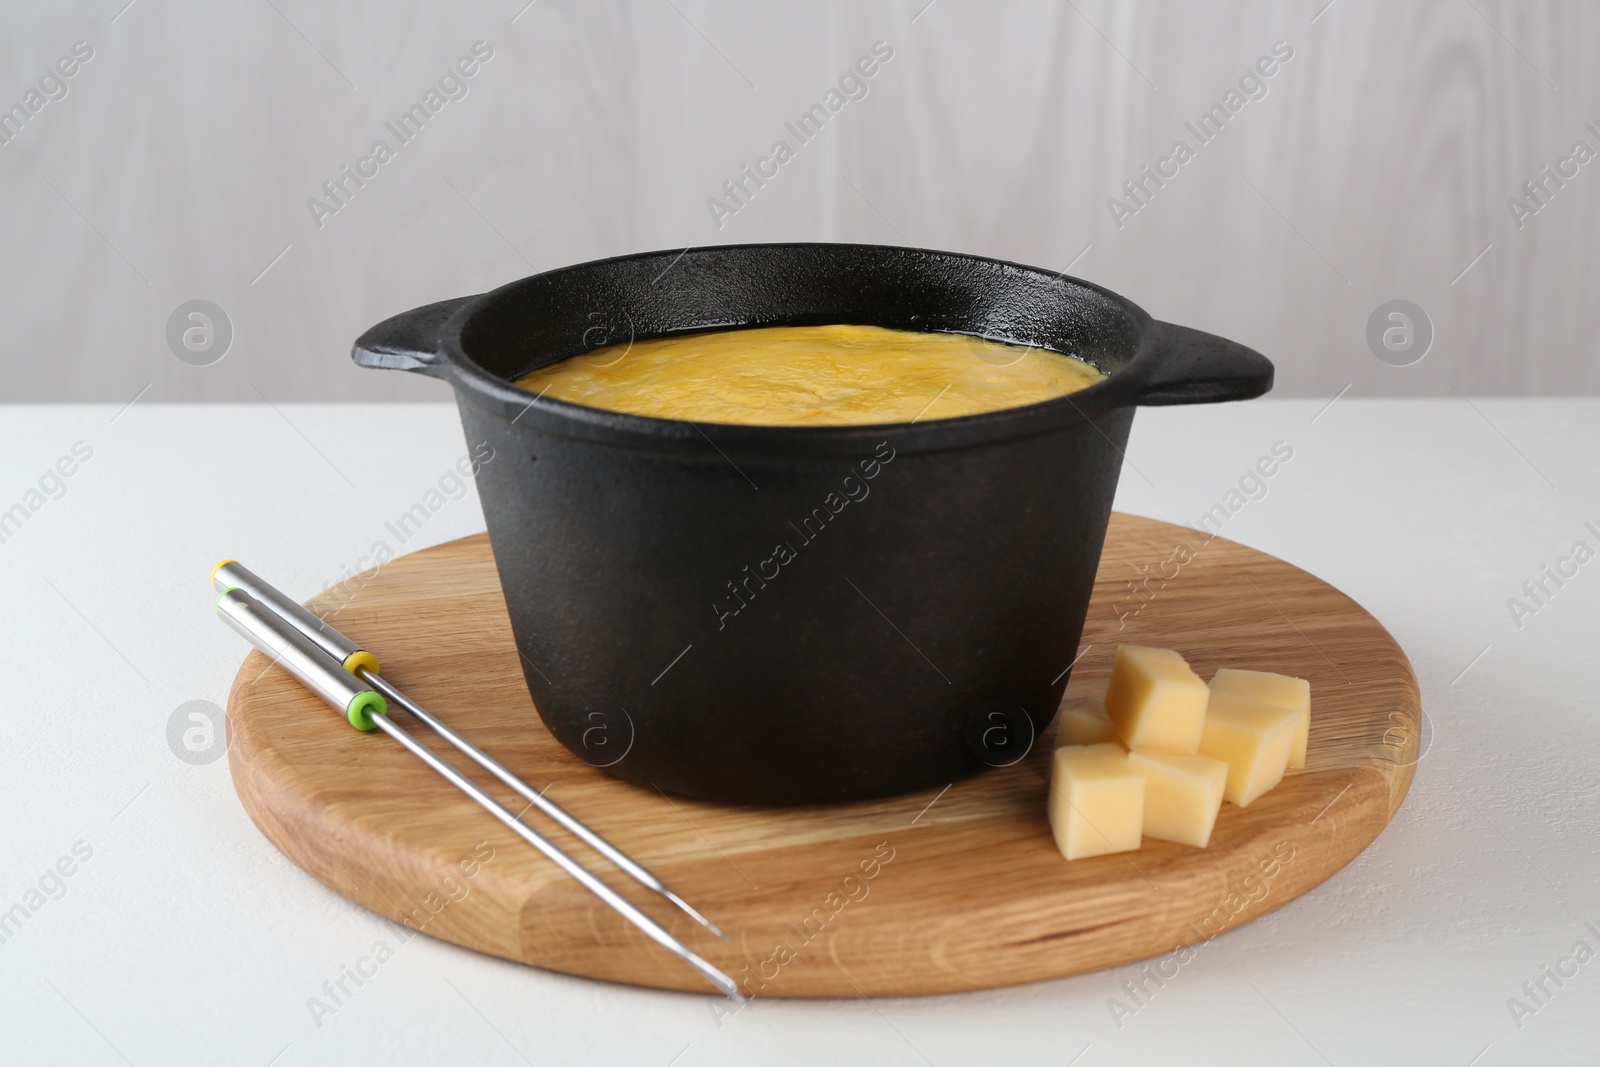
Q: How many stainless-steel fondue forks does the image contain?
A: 2